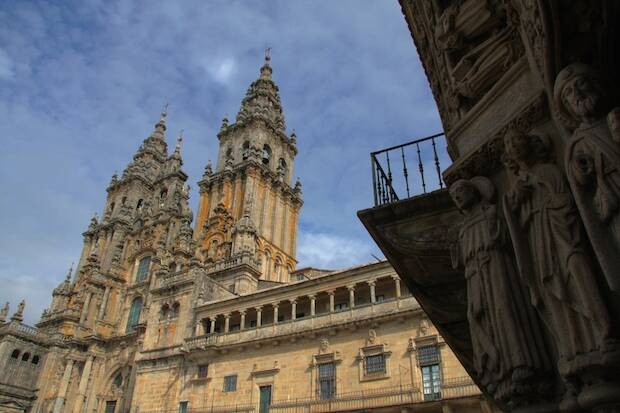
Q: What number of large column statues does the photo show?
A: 3